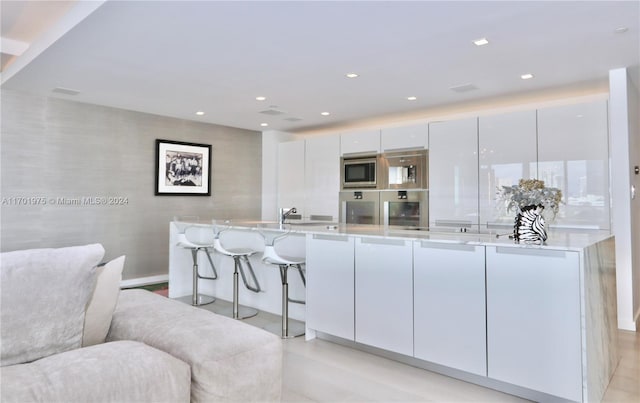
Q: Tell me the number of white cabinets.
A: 11